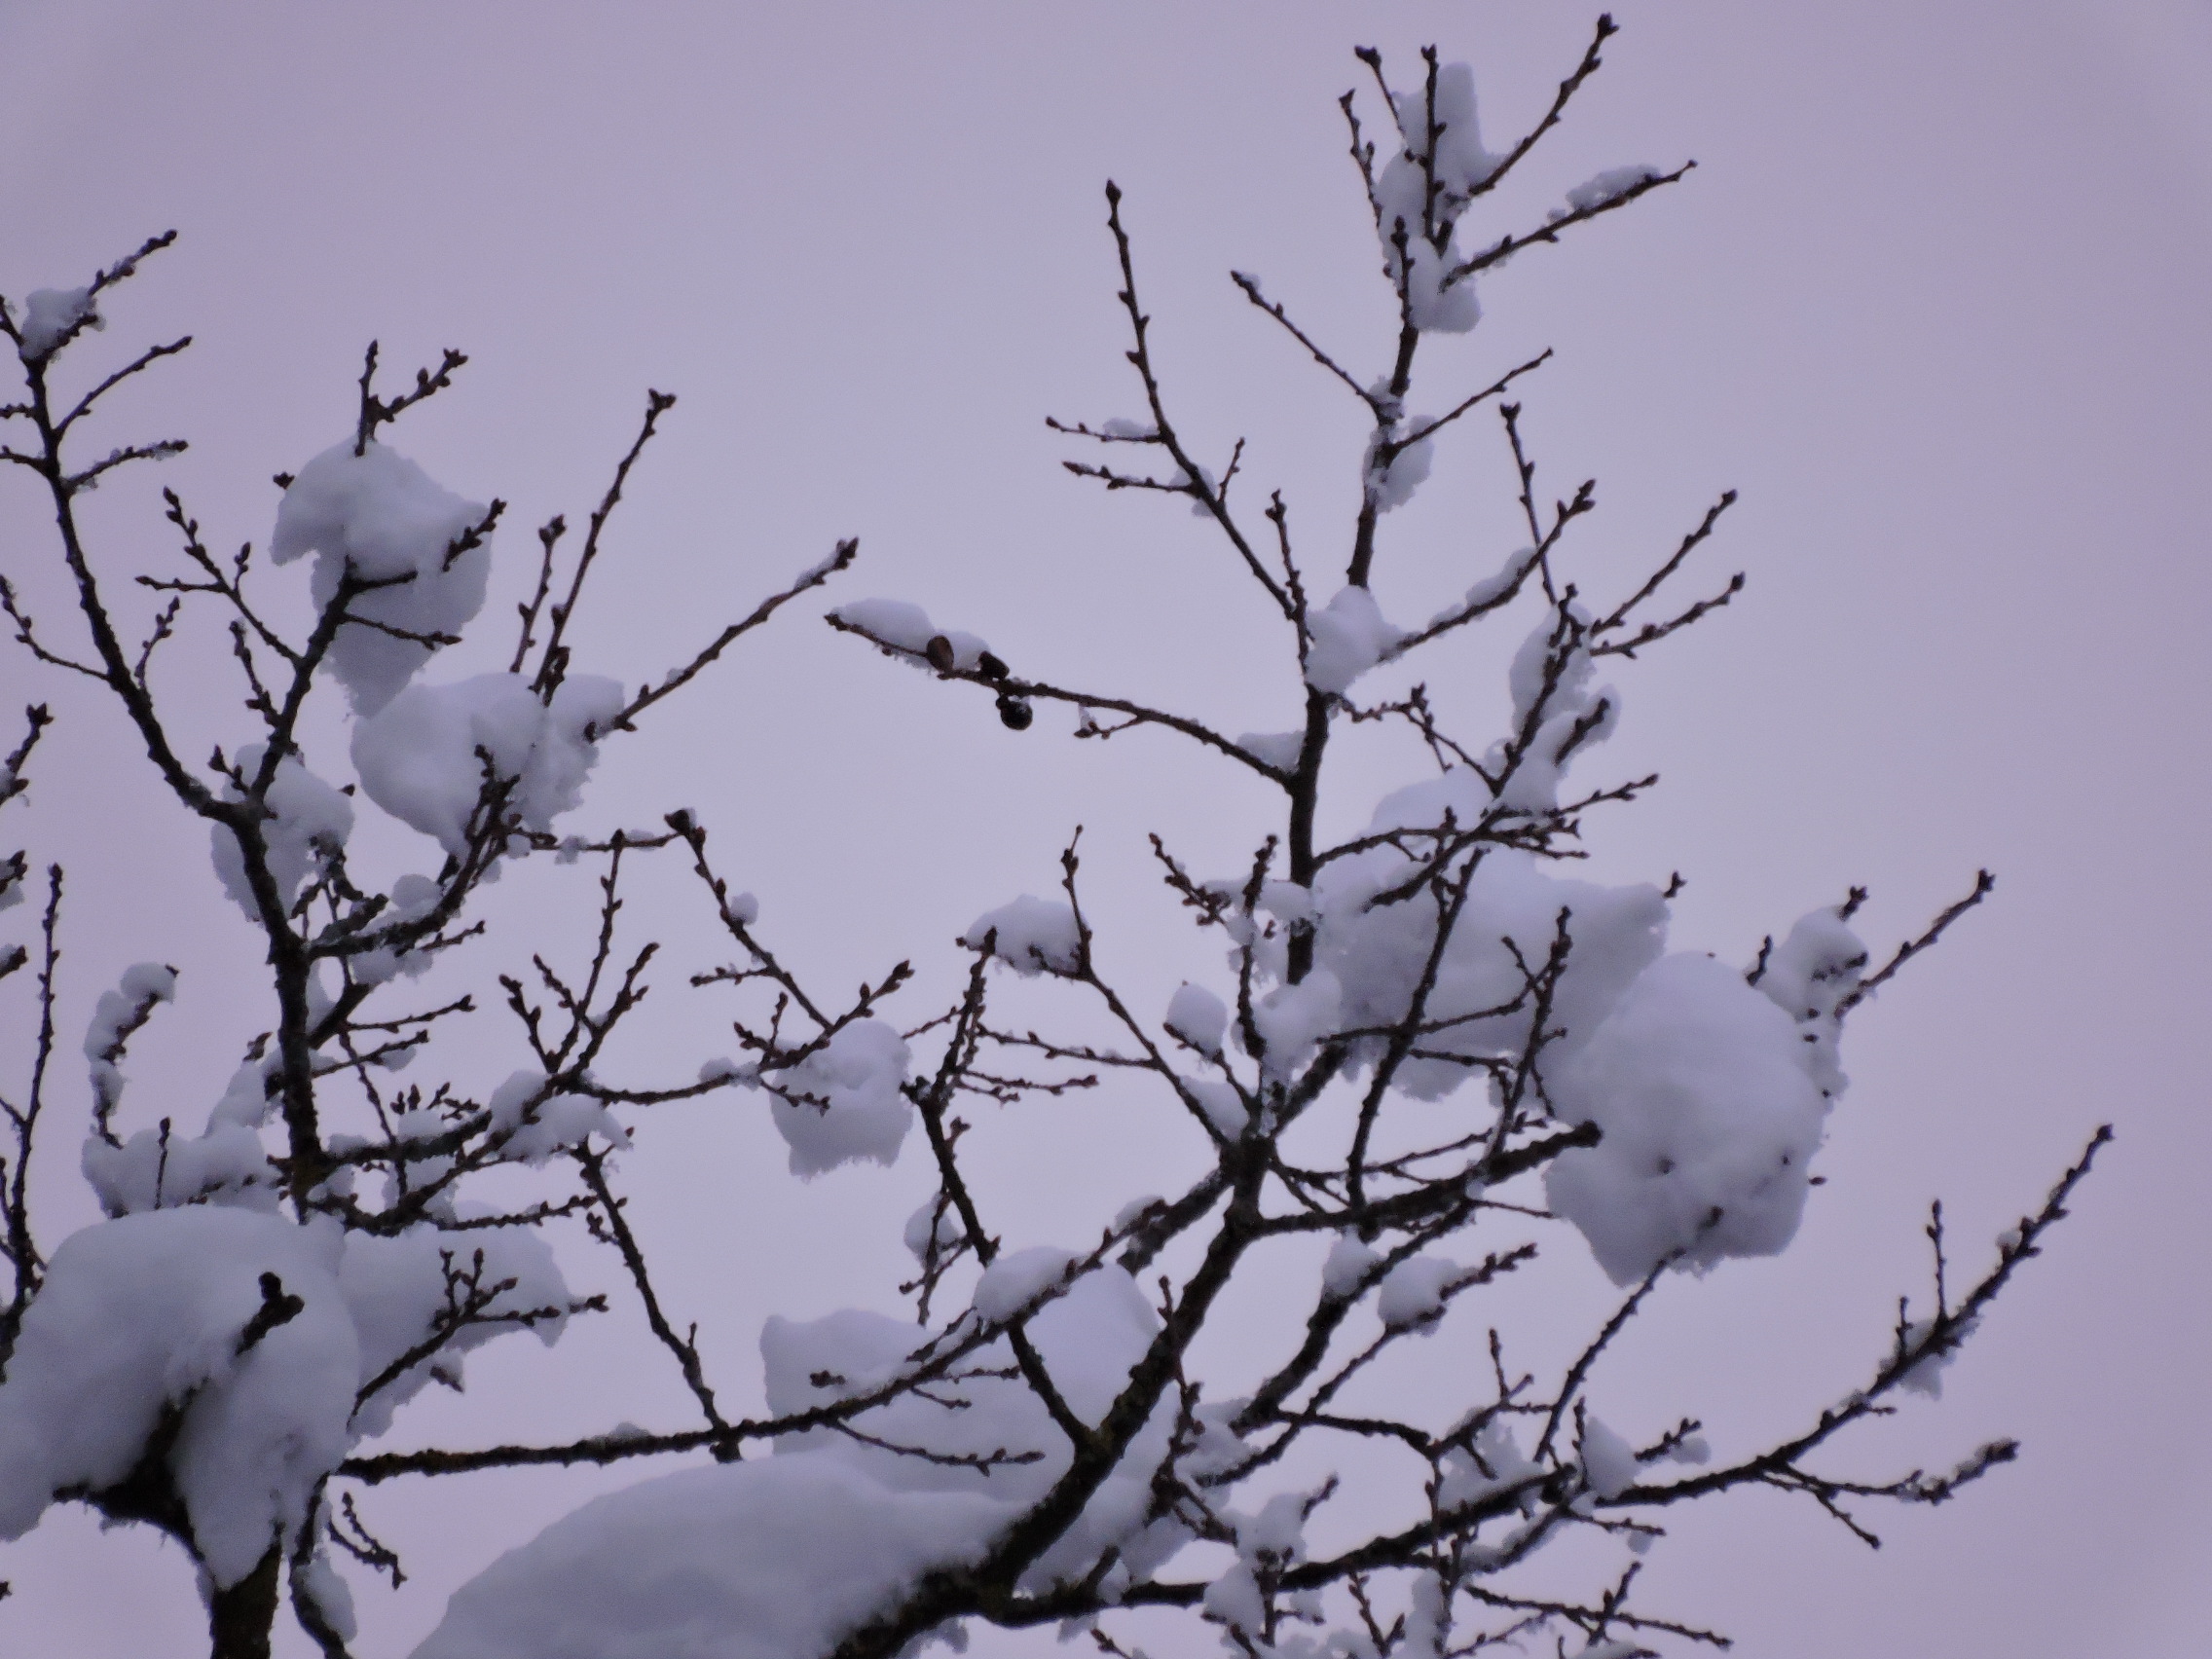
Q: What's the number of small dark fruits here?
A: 3